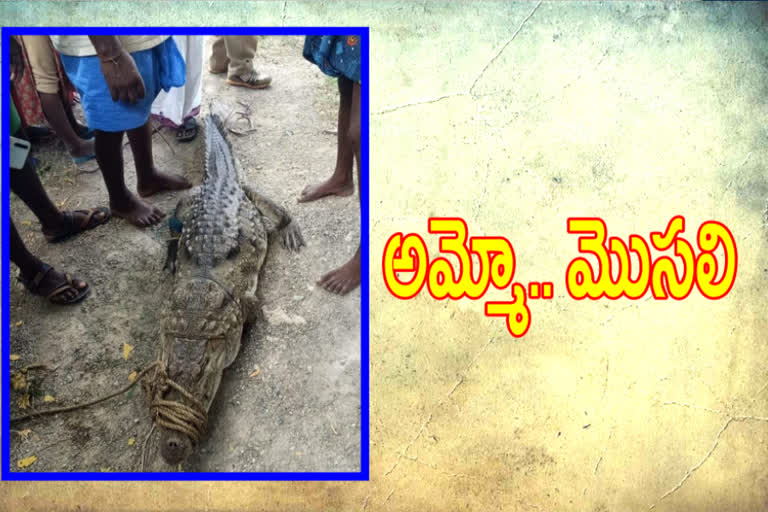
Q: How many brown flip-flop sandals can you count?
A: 2